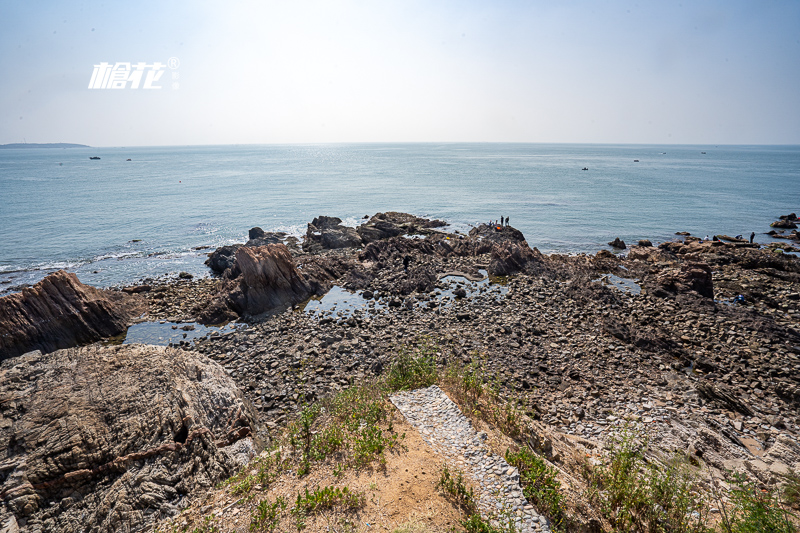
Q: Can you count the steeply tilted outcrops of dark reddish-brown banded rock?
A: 2